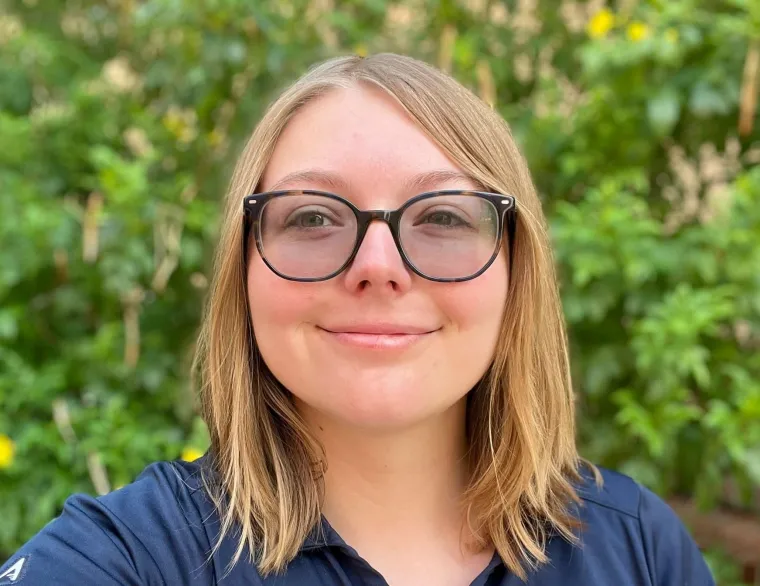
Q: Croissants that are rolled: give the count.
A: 0